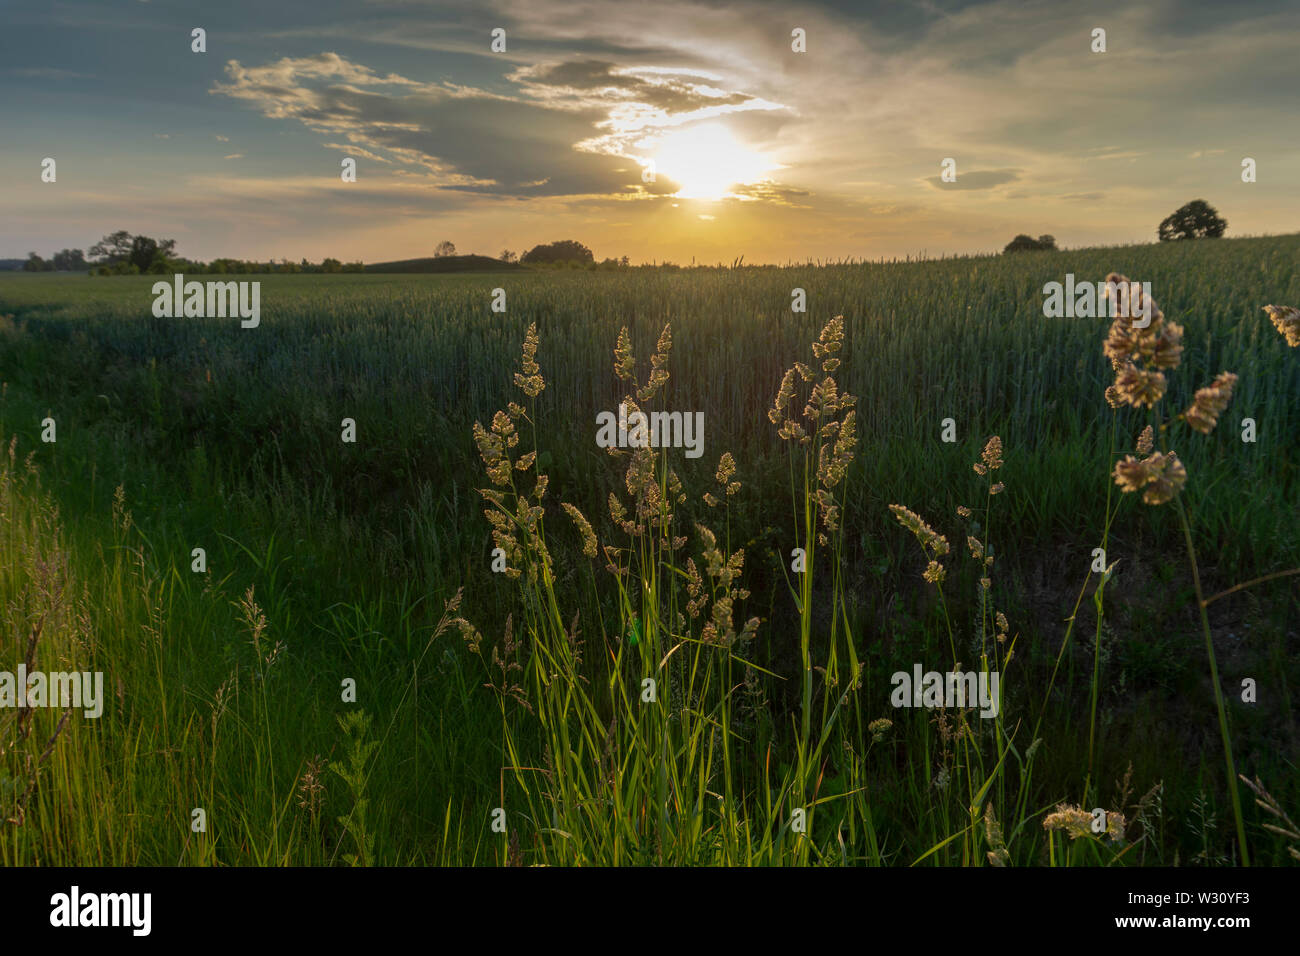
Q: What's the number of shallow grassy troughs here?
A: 1